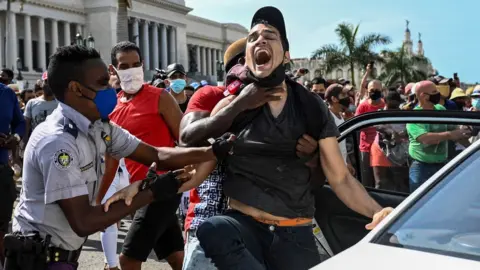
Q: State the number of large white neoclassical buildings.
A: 1